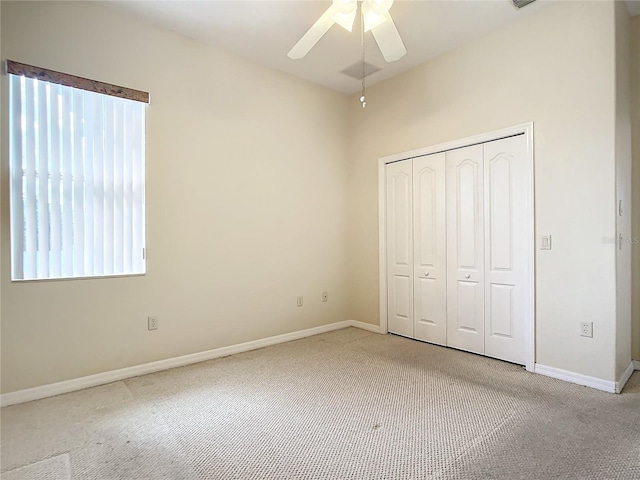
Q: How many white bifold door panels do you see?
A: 4